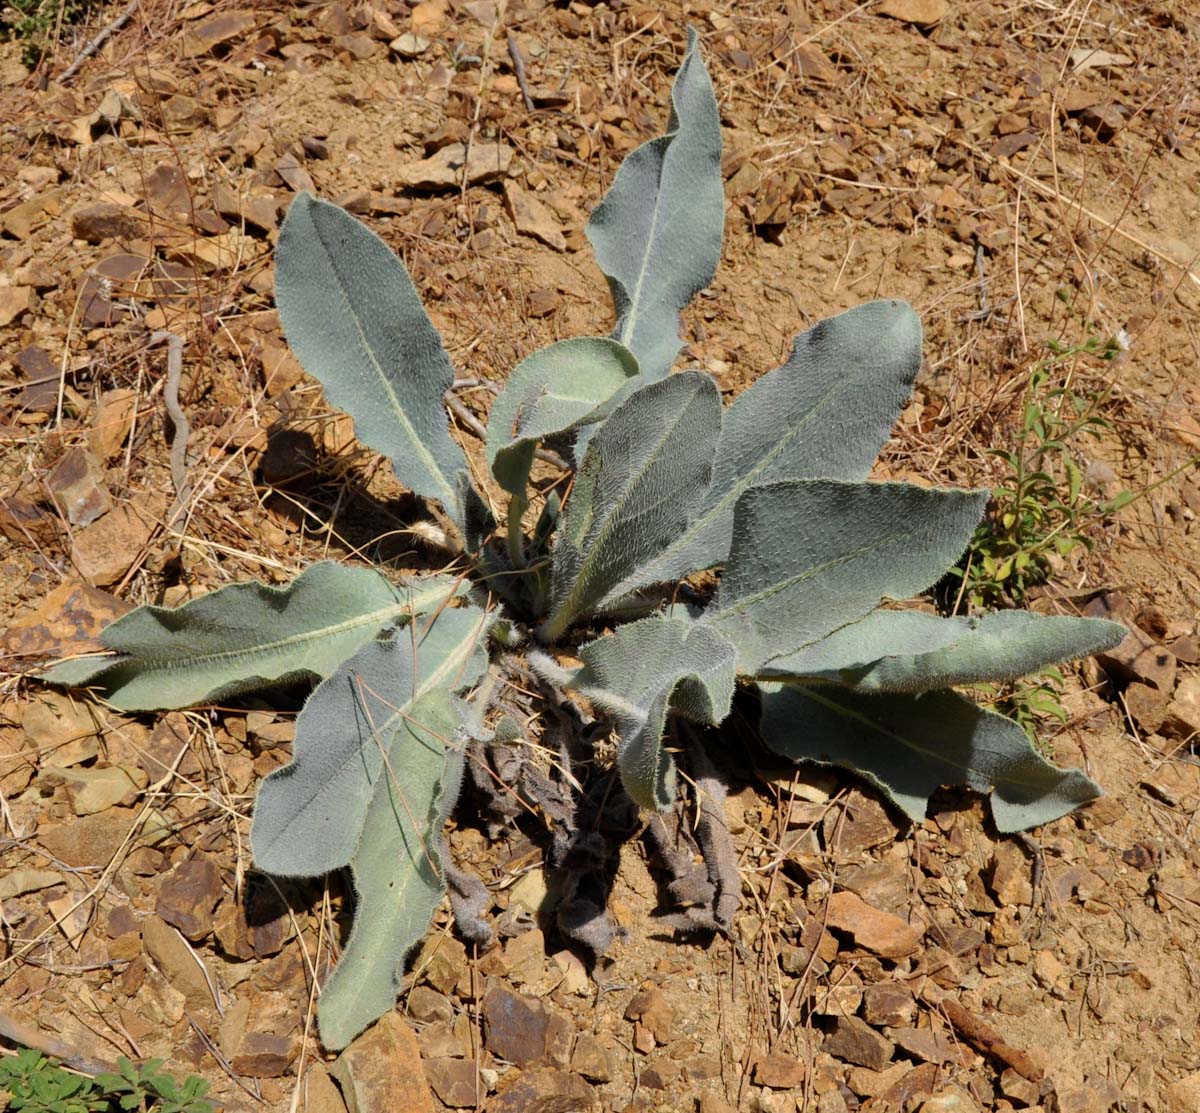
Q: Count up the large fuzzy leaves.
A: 12